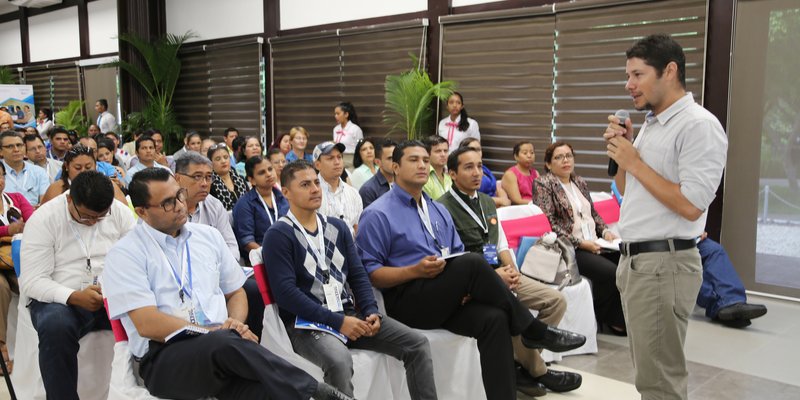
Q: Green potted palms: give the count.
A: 4